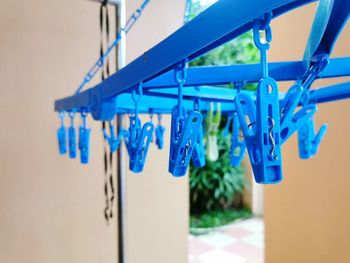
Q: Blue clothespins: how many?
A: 12